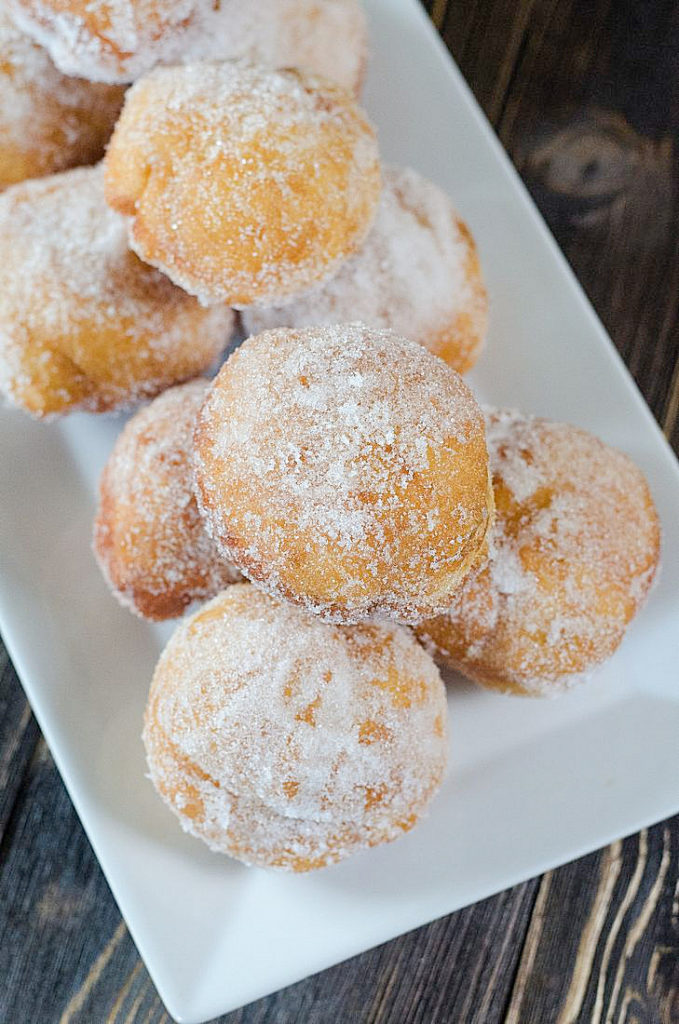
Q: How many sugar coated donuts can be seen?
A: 10